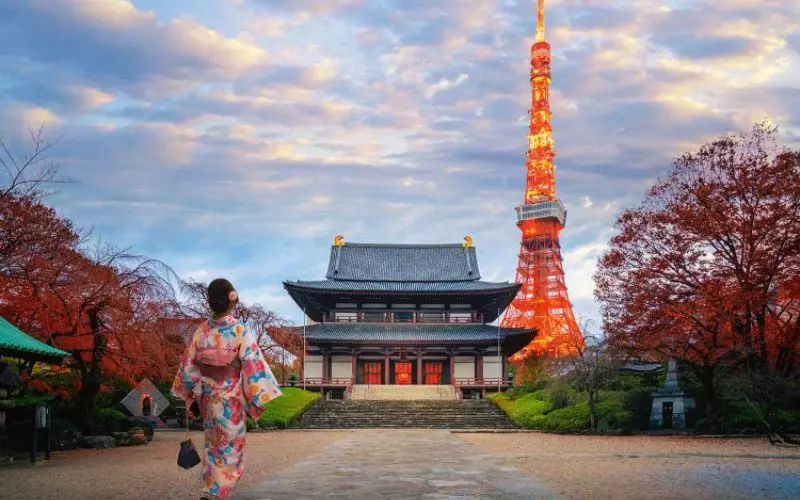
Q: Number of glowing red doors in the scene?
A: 3